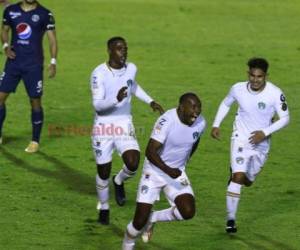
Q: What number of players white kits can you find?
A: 3